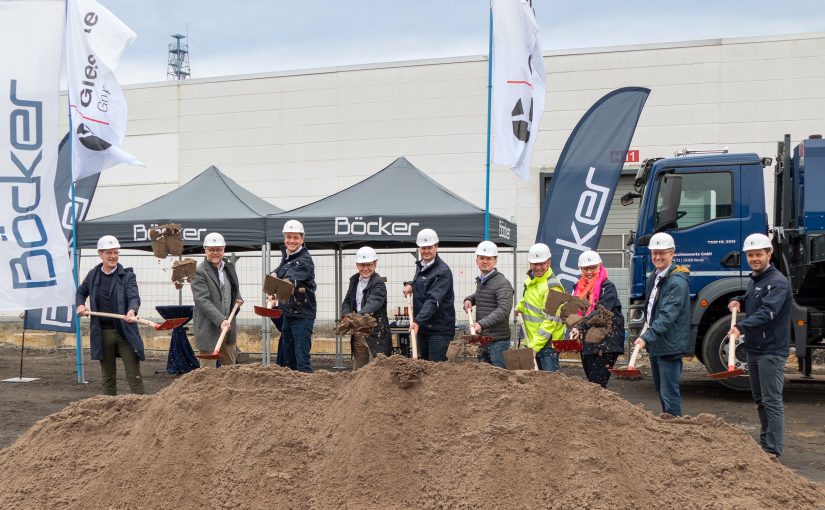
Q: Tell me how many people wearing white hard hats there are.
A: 10